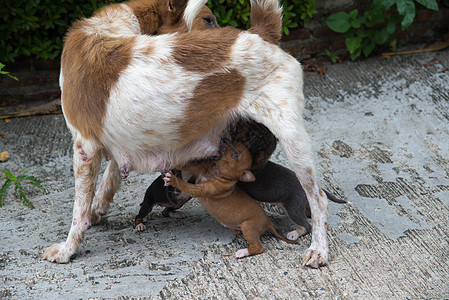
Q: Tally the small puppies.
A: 3